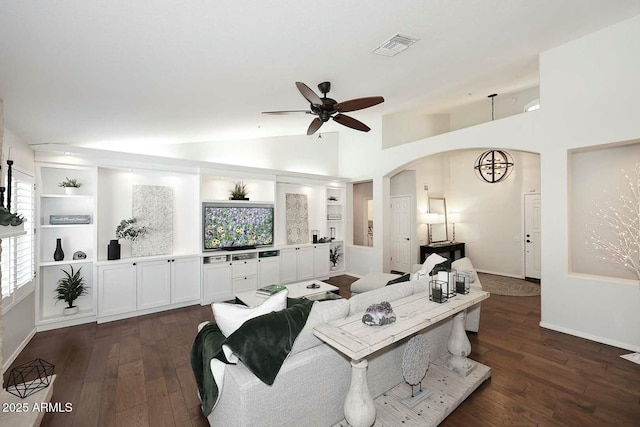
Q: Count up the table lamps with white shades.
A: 2